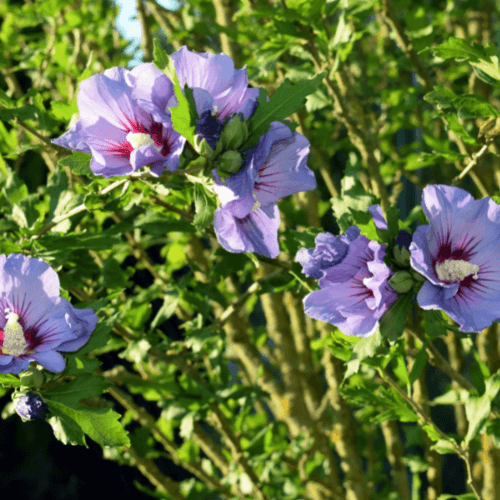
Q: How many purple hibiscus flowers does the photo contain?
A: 6